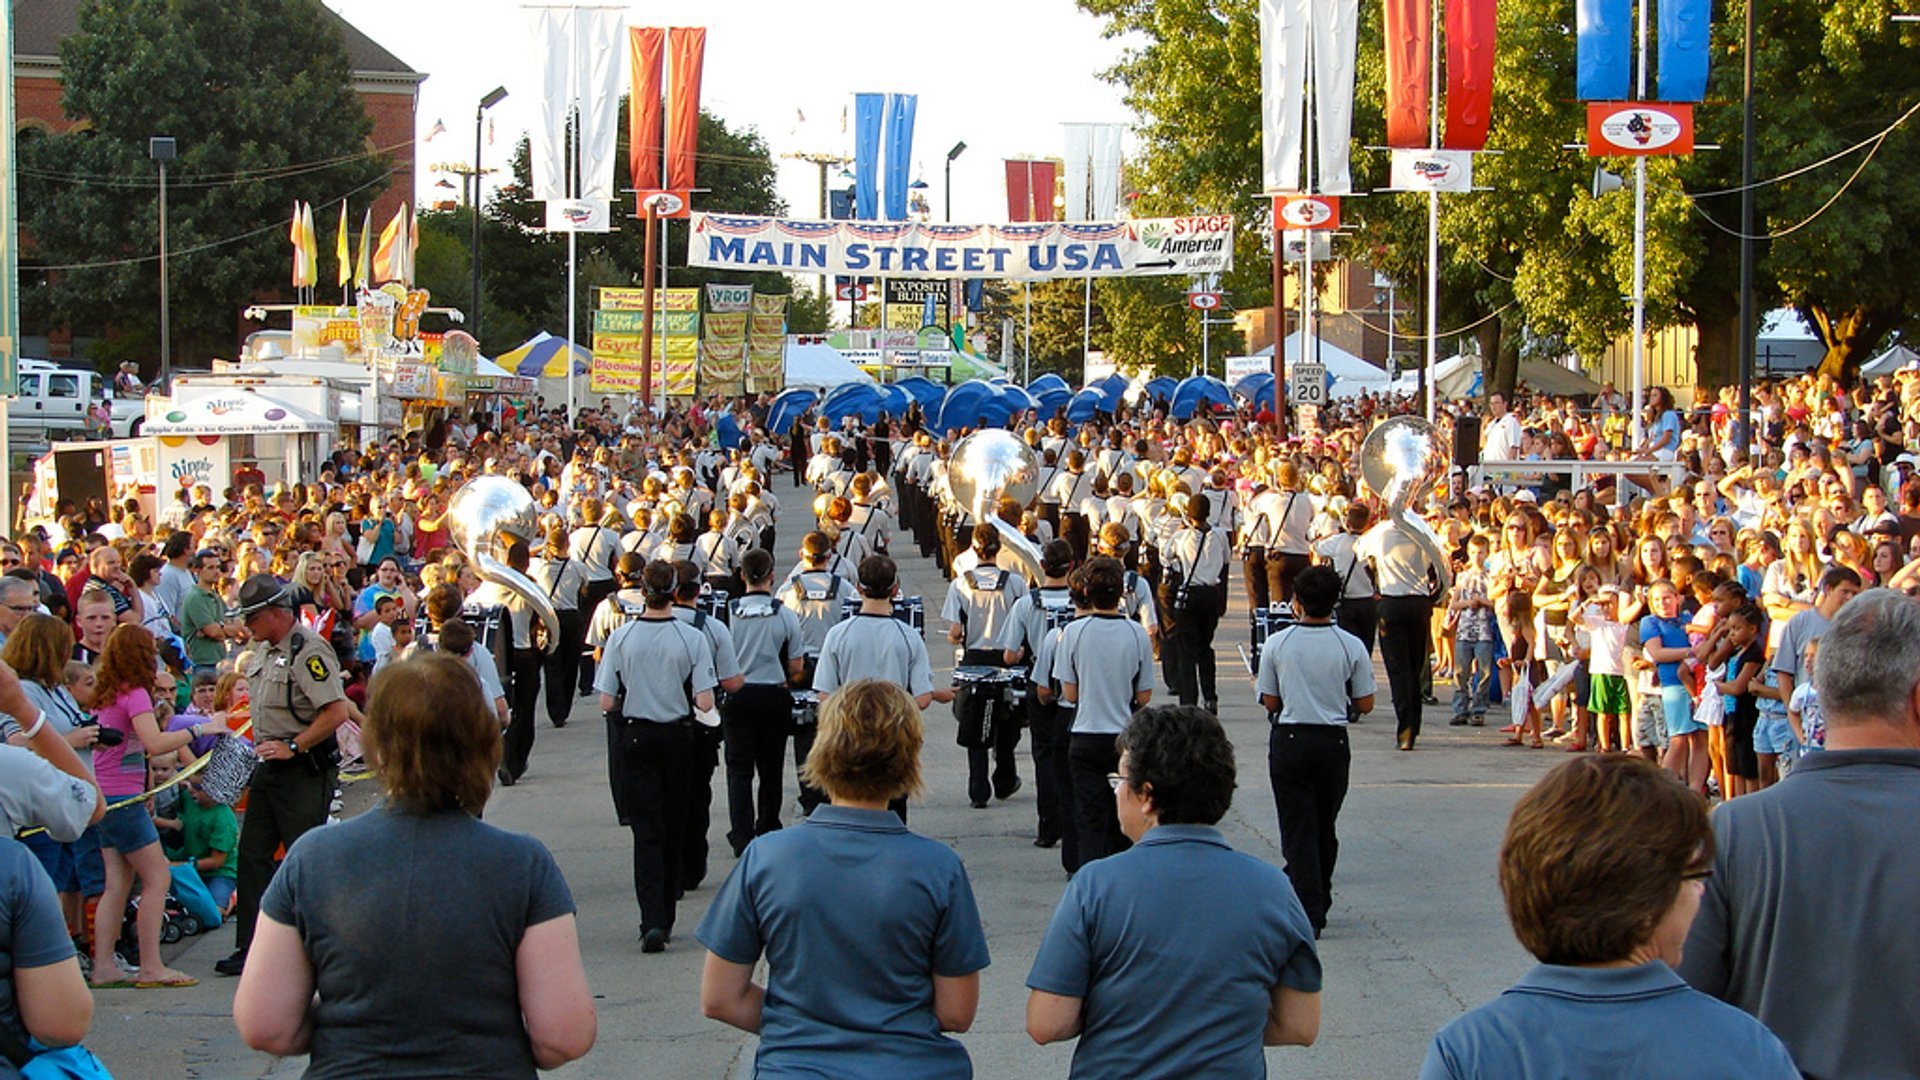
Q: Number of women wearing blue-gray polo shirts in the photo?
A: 3